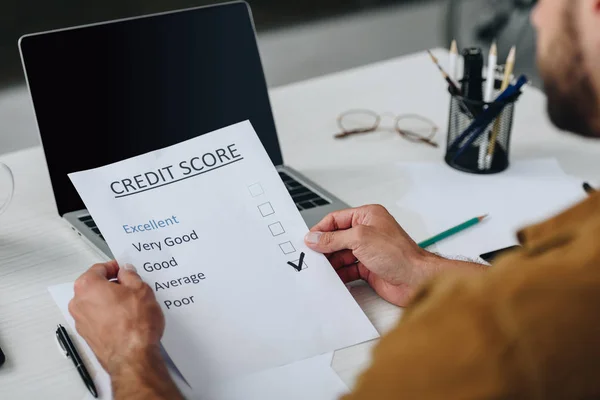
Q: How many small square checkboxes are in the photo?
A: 5